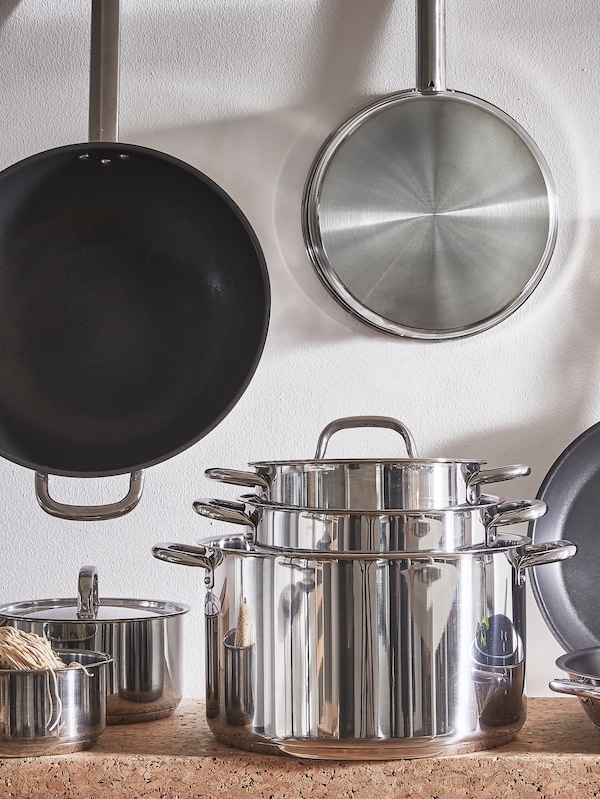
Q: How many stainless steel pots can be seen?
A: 5